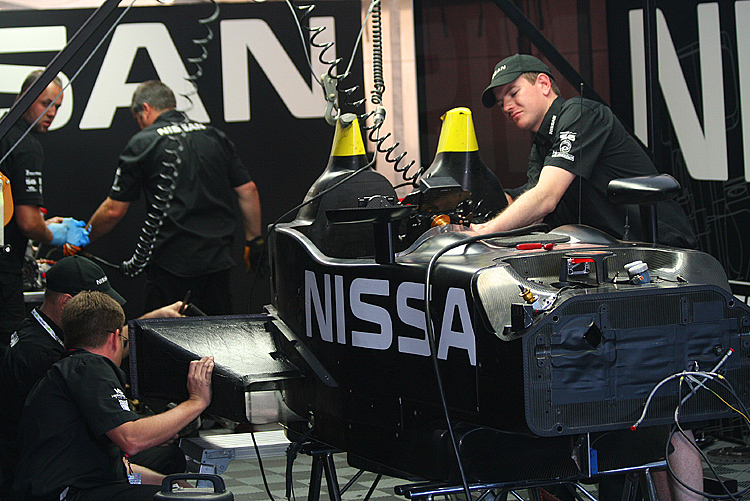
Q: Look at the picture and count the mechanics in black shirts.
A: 5